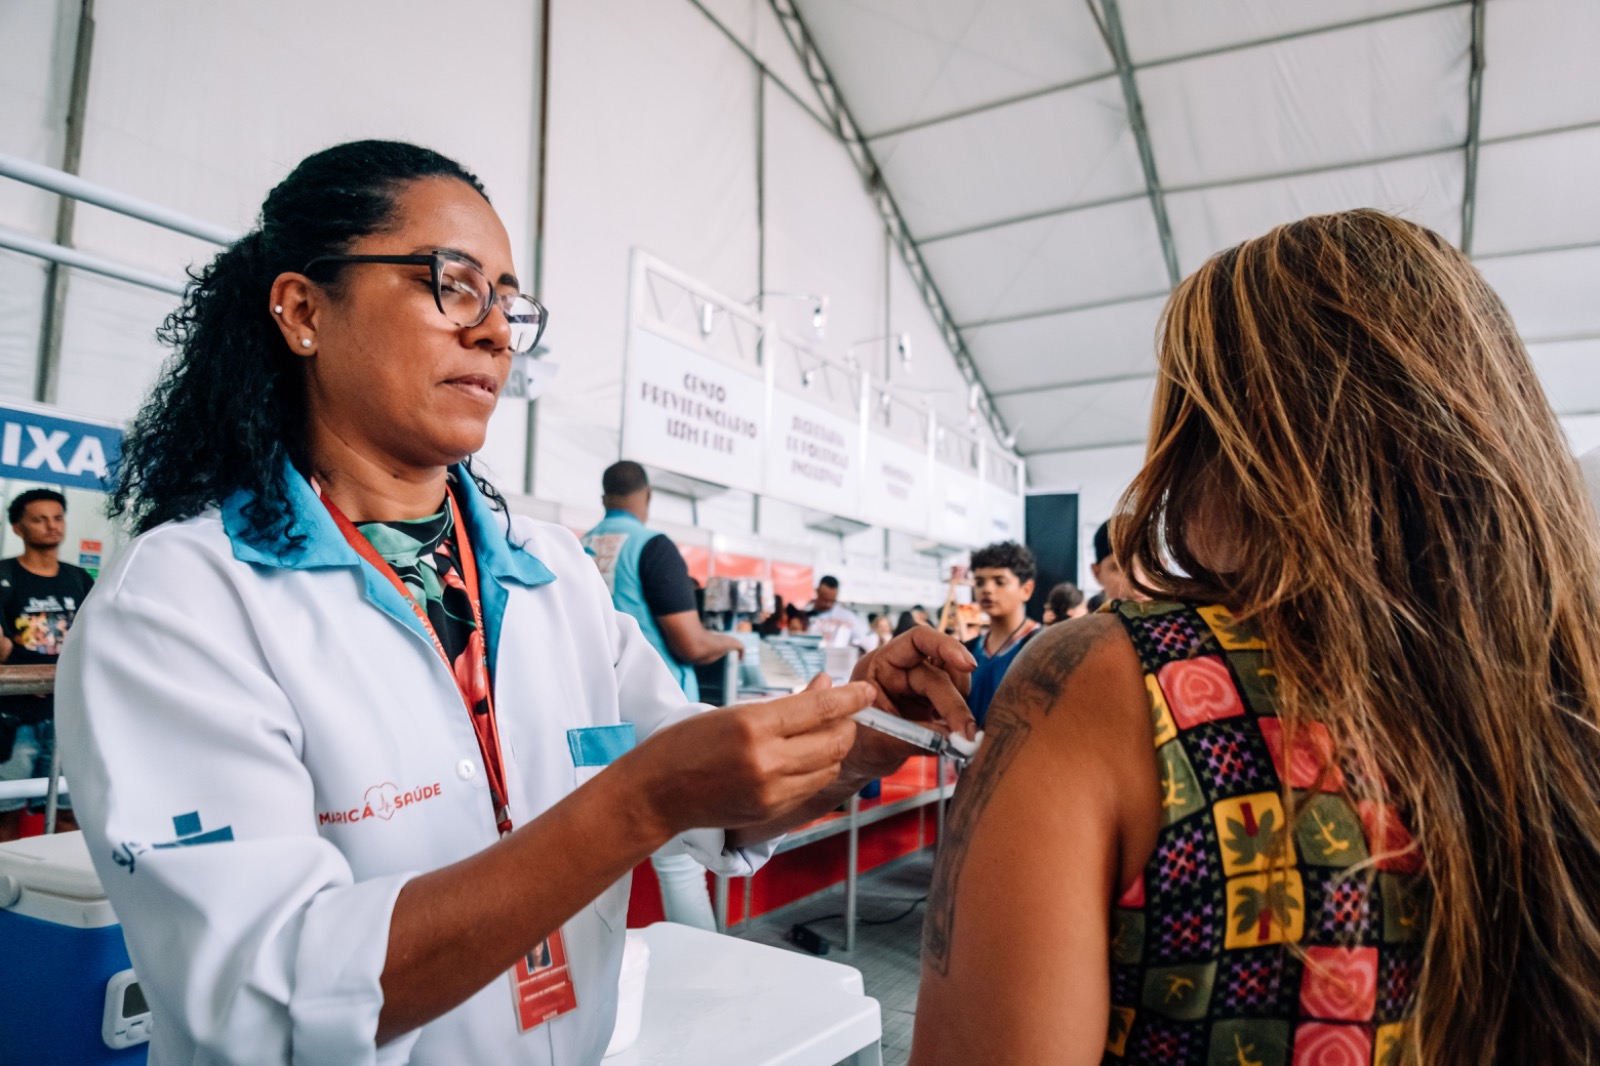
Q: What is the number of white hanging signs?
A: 5